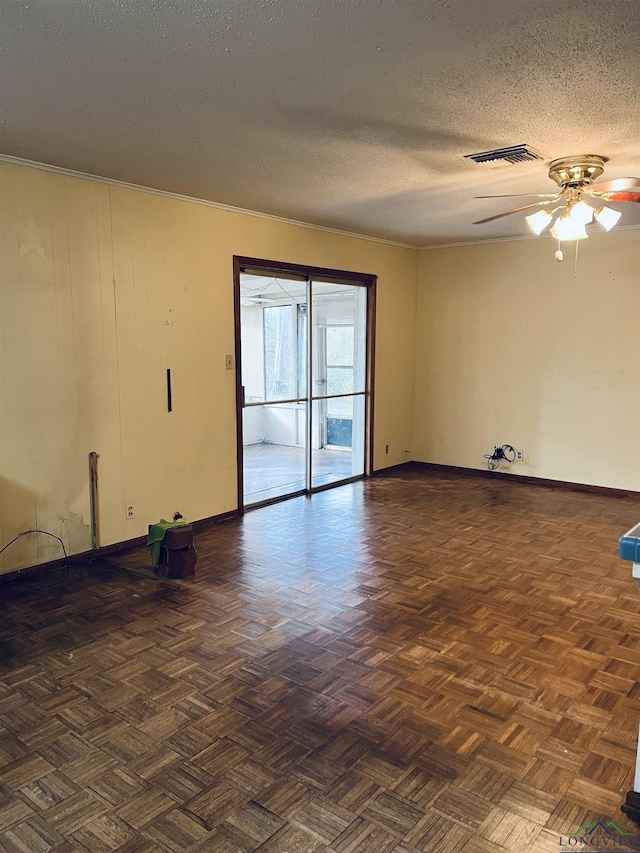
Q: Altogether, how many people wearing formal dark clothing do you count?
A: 0